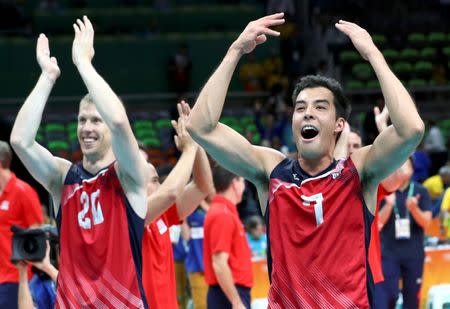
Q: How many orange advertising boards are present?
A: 2